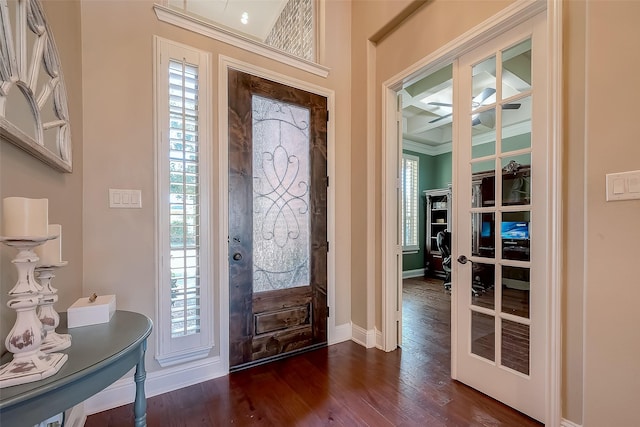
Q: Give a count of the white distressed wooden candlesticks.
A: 2